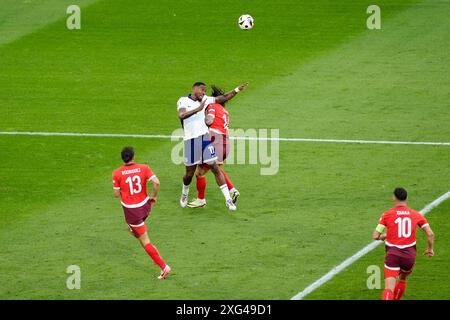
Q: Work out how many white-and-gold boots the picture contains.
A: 2